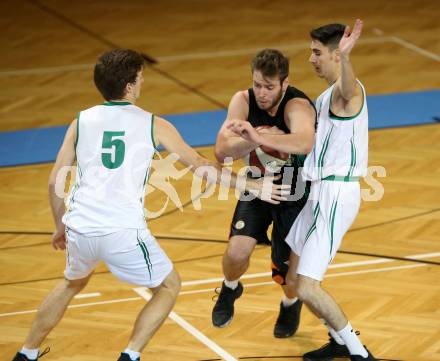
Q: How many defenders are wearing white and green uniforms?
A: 2